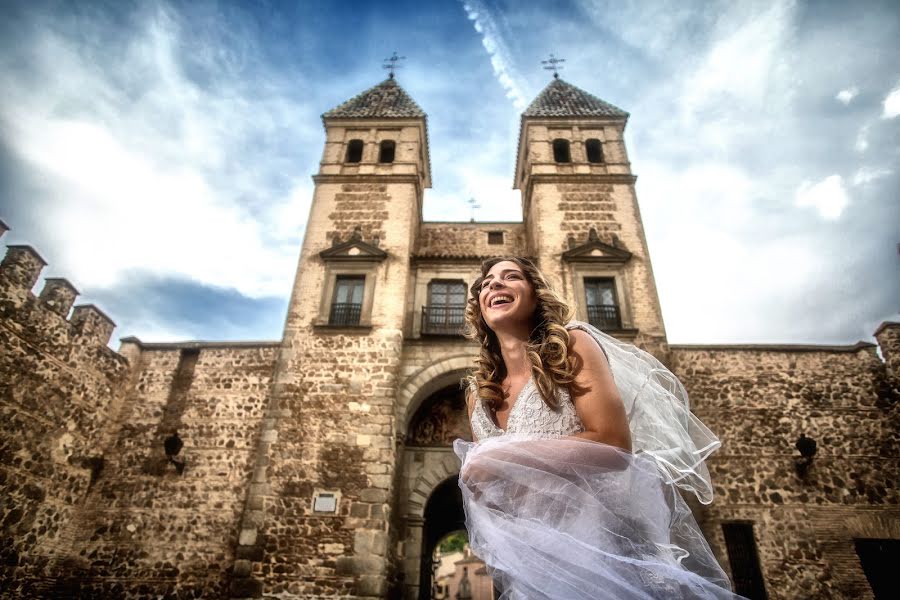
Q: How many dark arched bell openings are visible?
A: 4